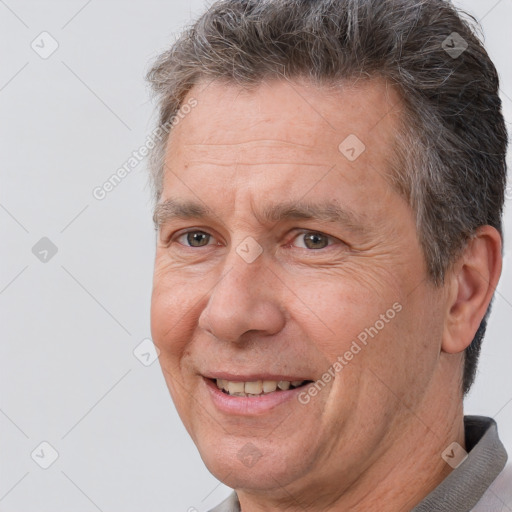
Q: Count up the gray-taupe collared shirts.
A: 1